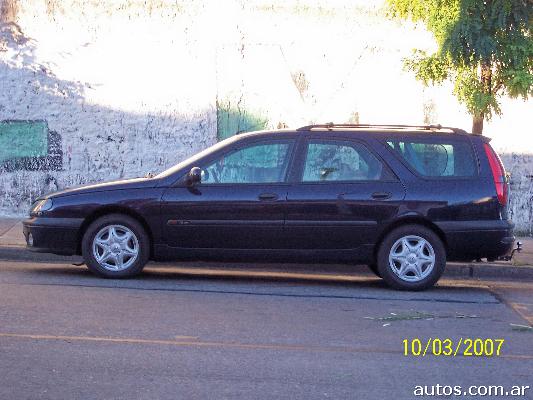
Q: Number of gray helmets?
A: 0